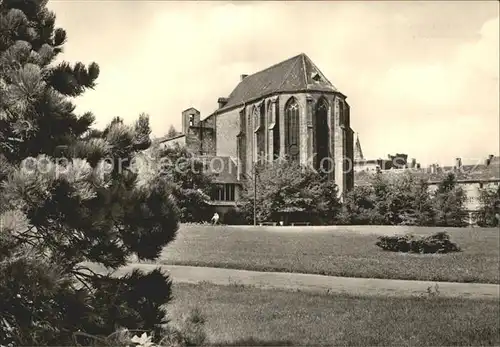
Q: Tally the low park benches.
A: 2